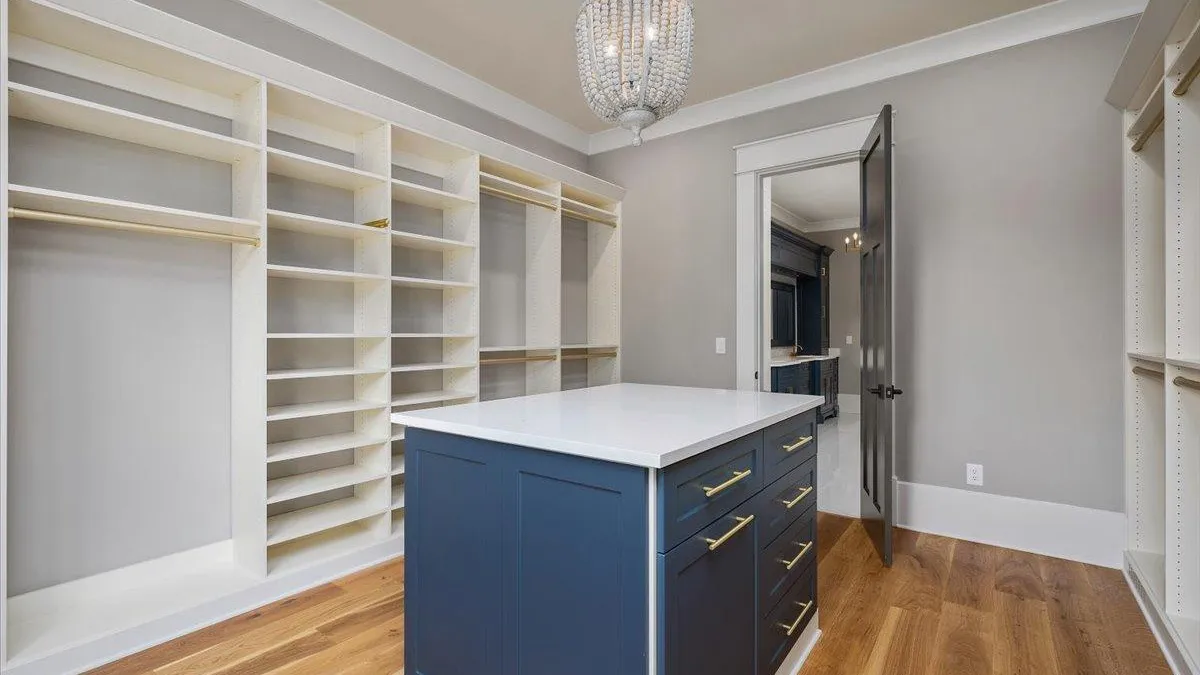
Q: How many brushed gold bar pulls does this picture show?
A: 6